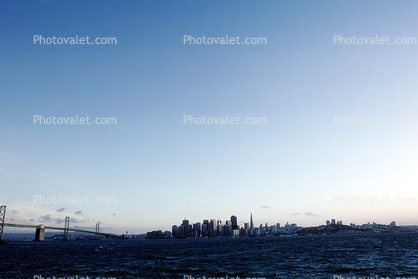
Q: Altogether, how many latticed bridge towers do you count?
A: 3